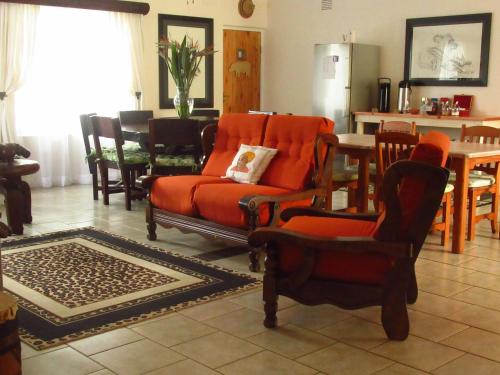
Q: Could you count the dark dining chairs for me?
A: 5